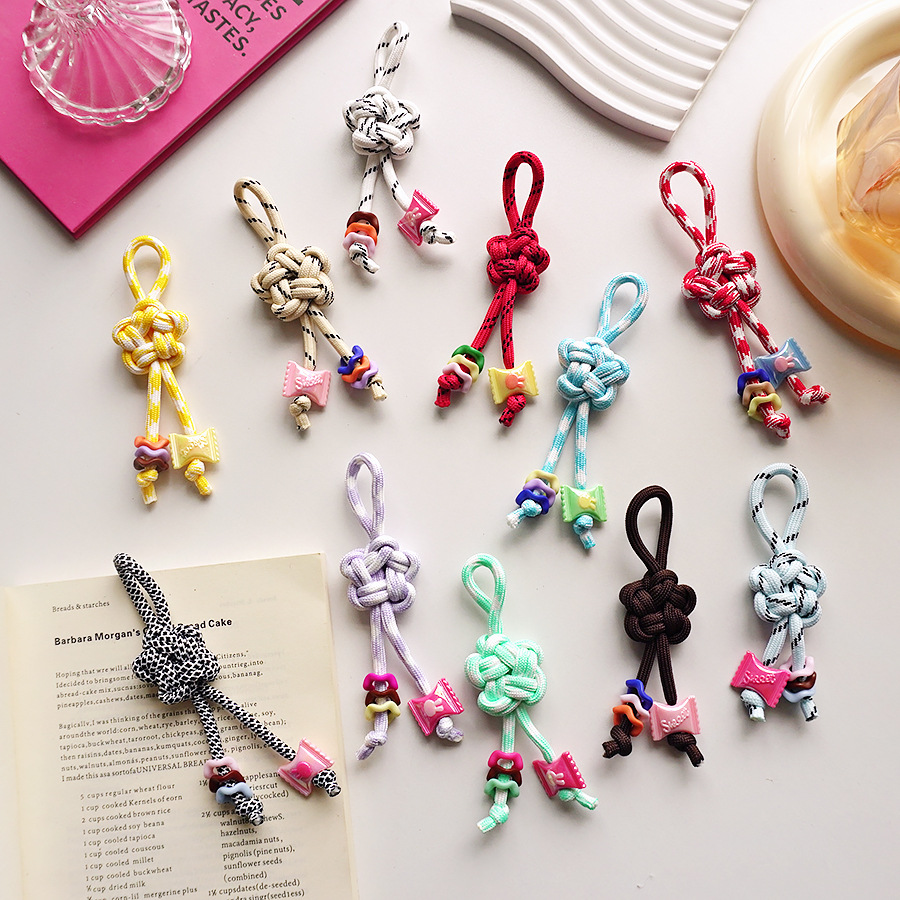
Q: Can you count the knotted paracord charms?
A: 11